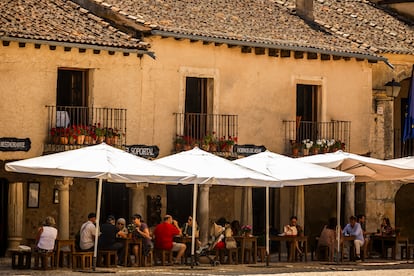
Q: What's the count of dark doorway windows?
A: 3